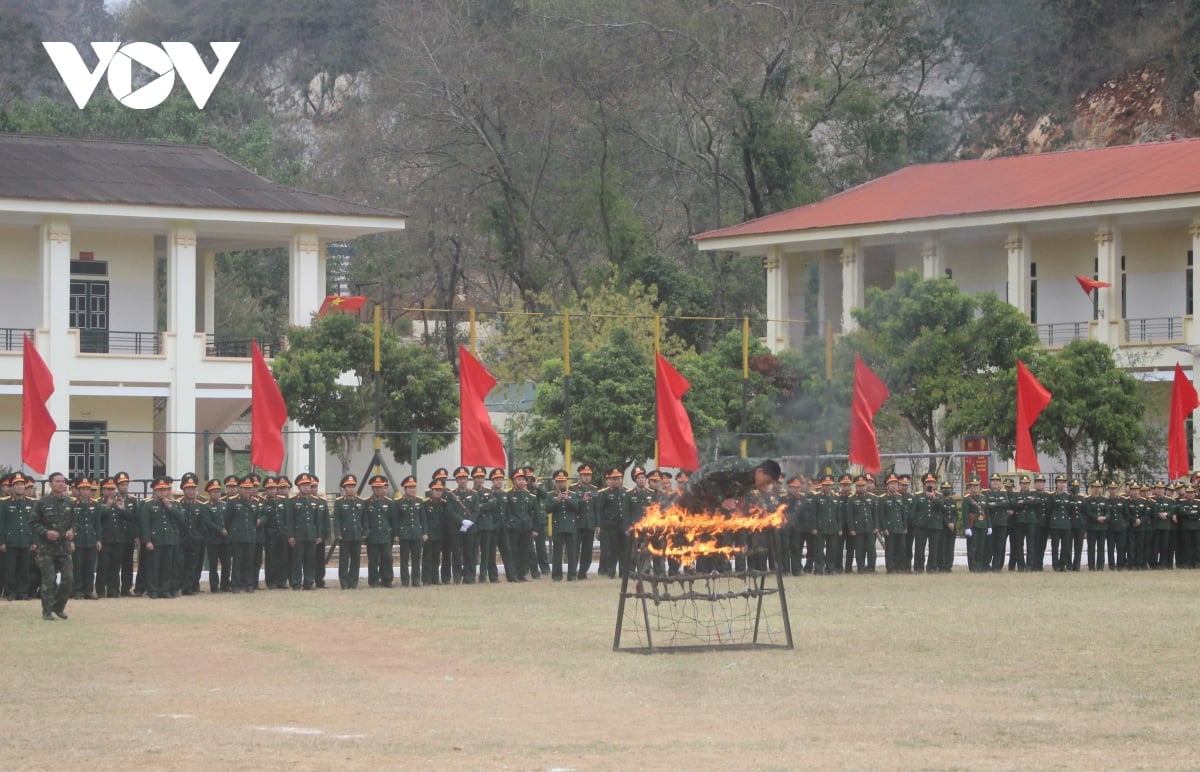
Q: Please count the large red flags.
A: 7